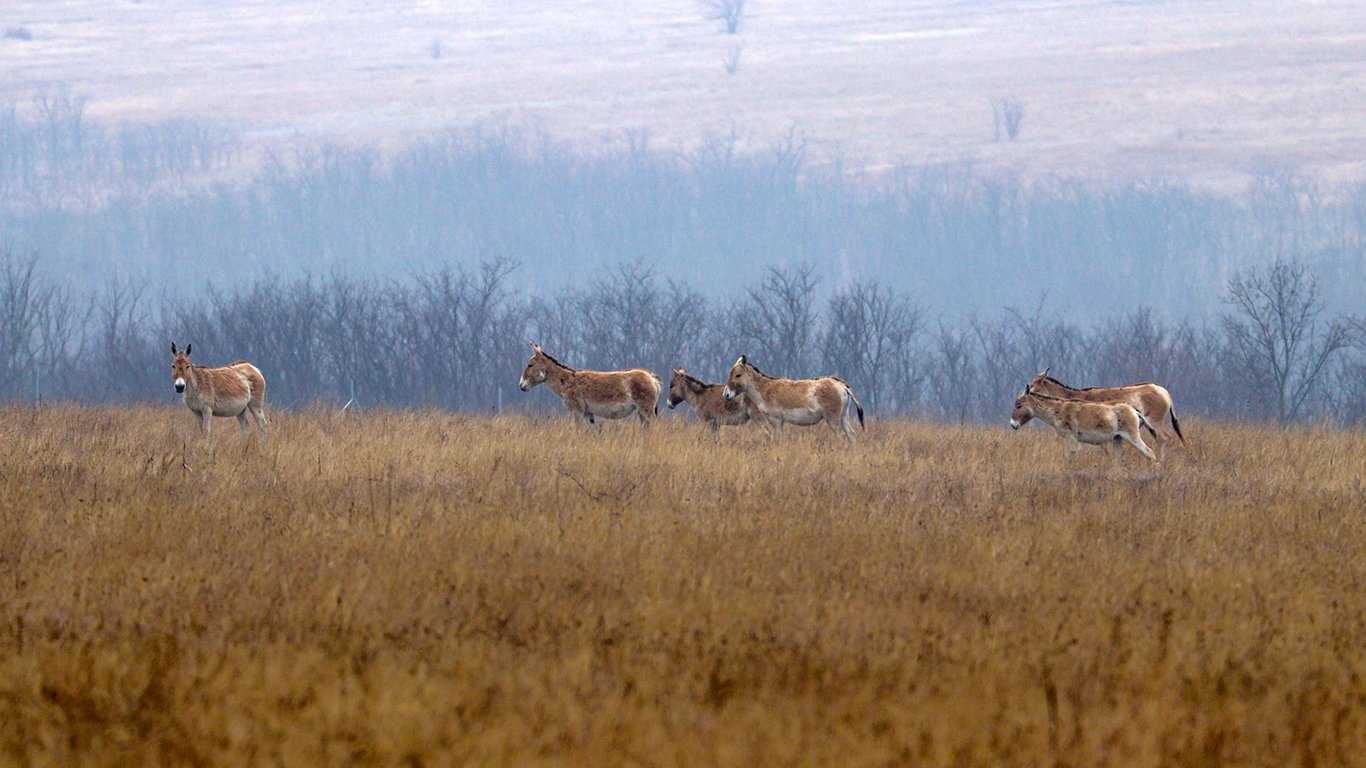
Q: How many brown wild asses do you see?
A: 6